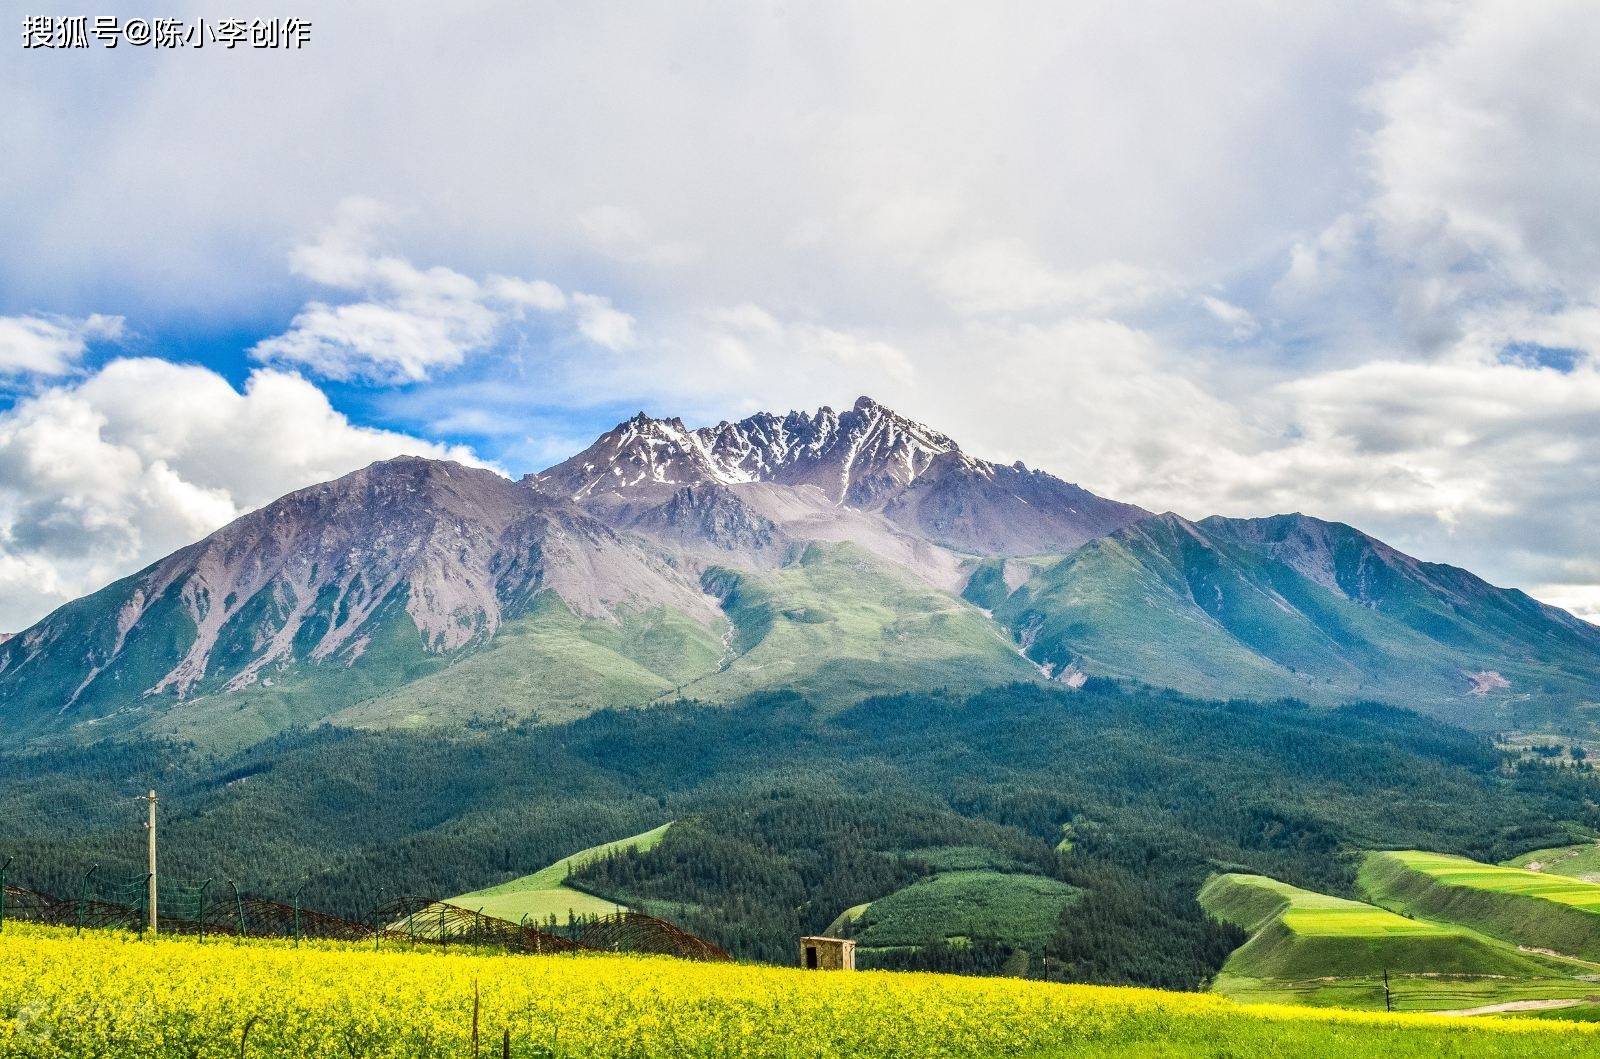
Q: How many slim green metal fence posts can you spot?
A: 12